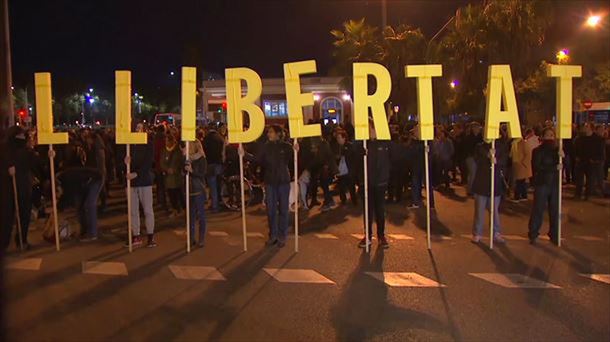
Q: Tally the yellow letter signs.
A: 9